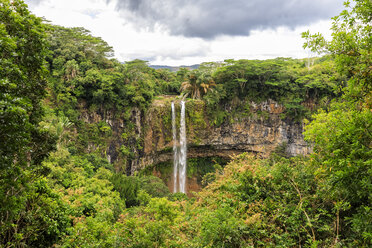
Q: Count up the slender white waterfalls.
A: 2